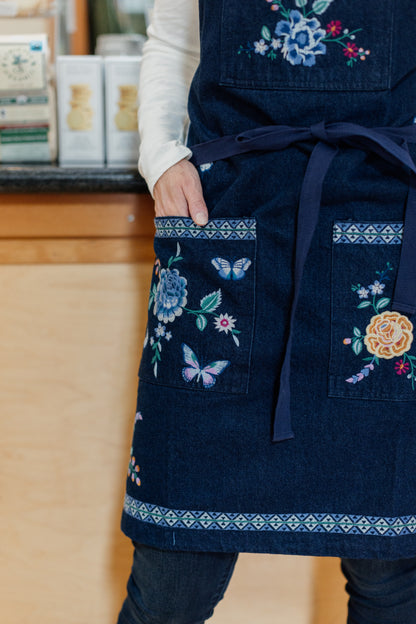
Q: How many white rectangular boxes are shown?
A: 2